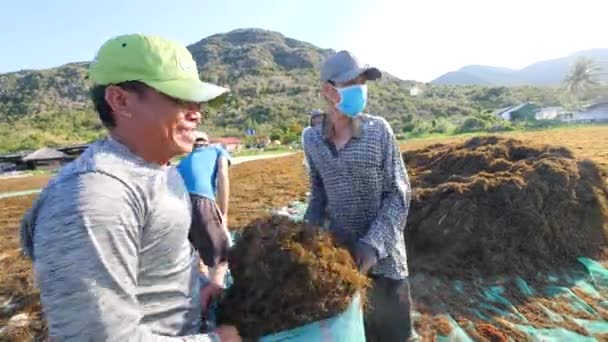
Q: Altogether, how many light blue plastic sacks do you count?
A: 1